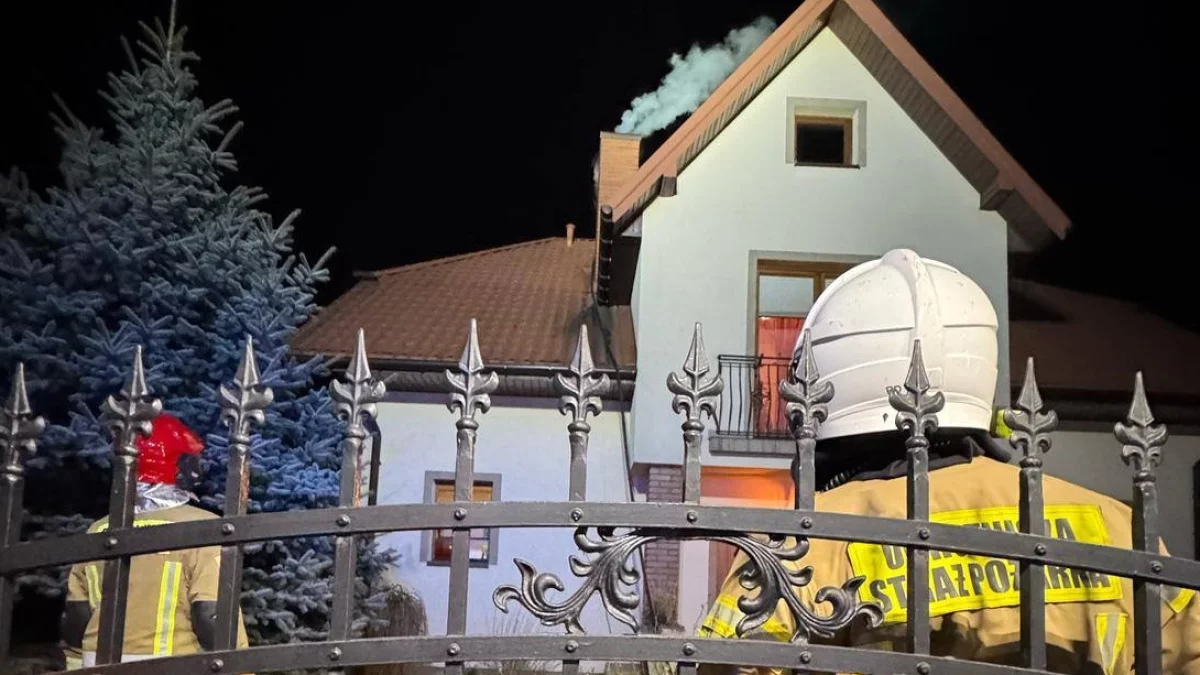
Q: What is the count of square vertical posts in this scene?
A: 11